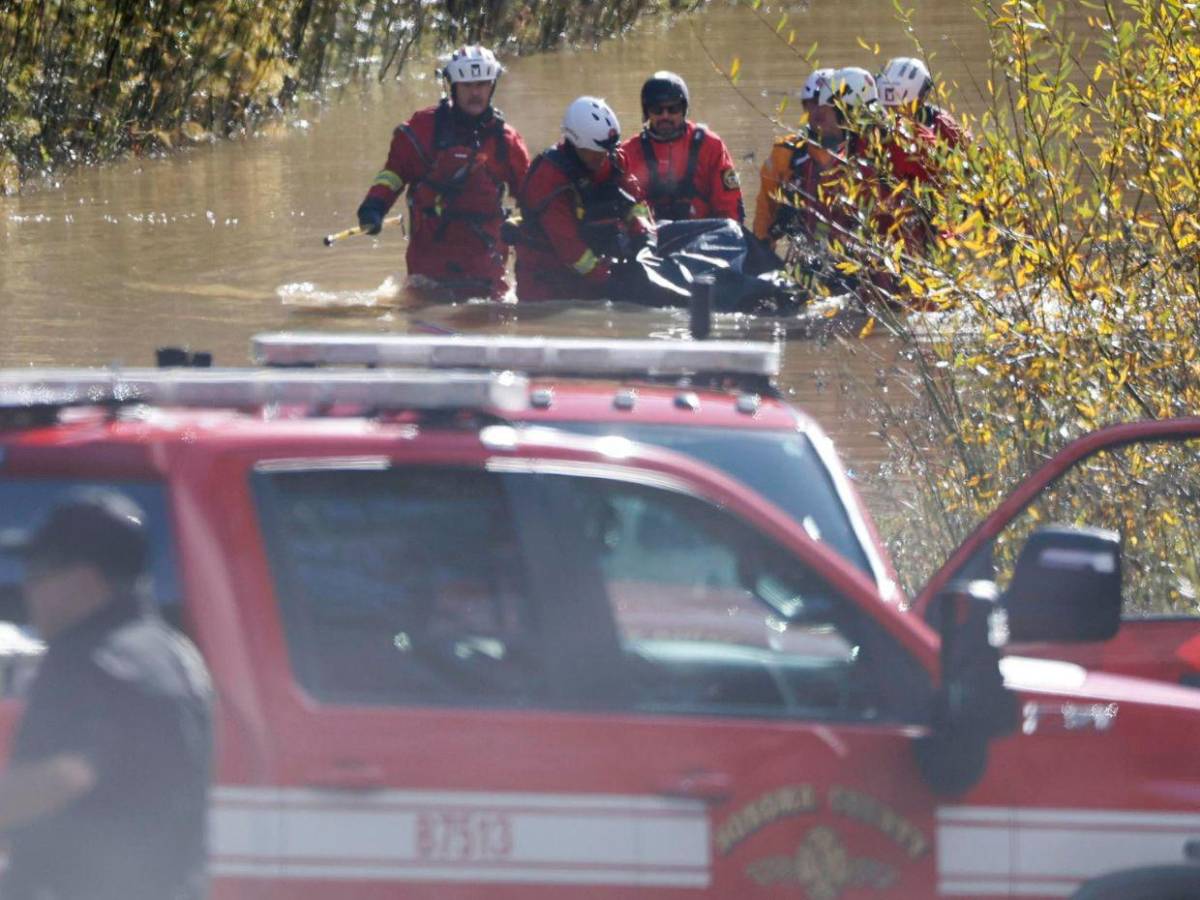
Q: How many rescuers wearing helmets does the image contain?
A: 6